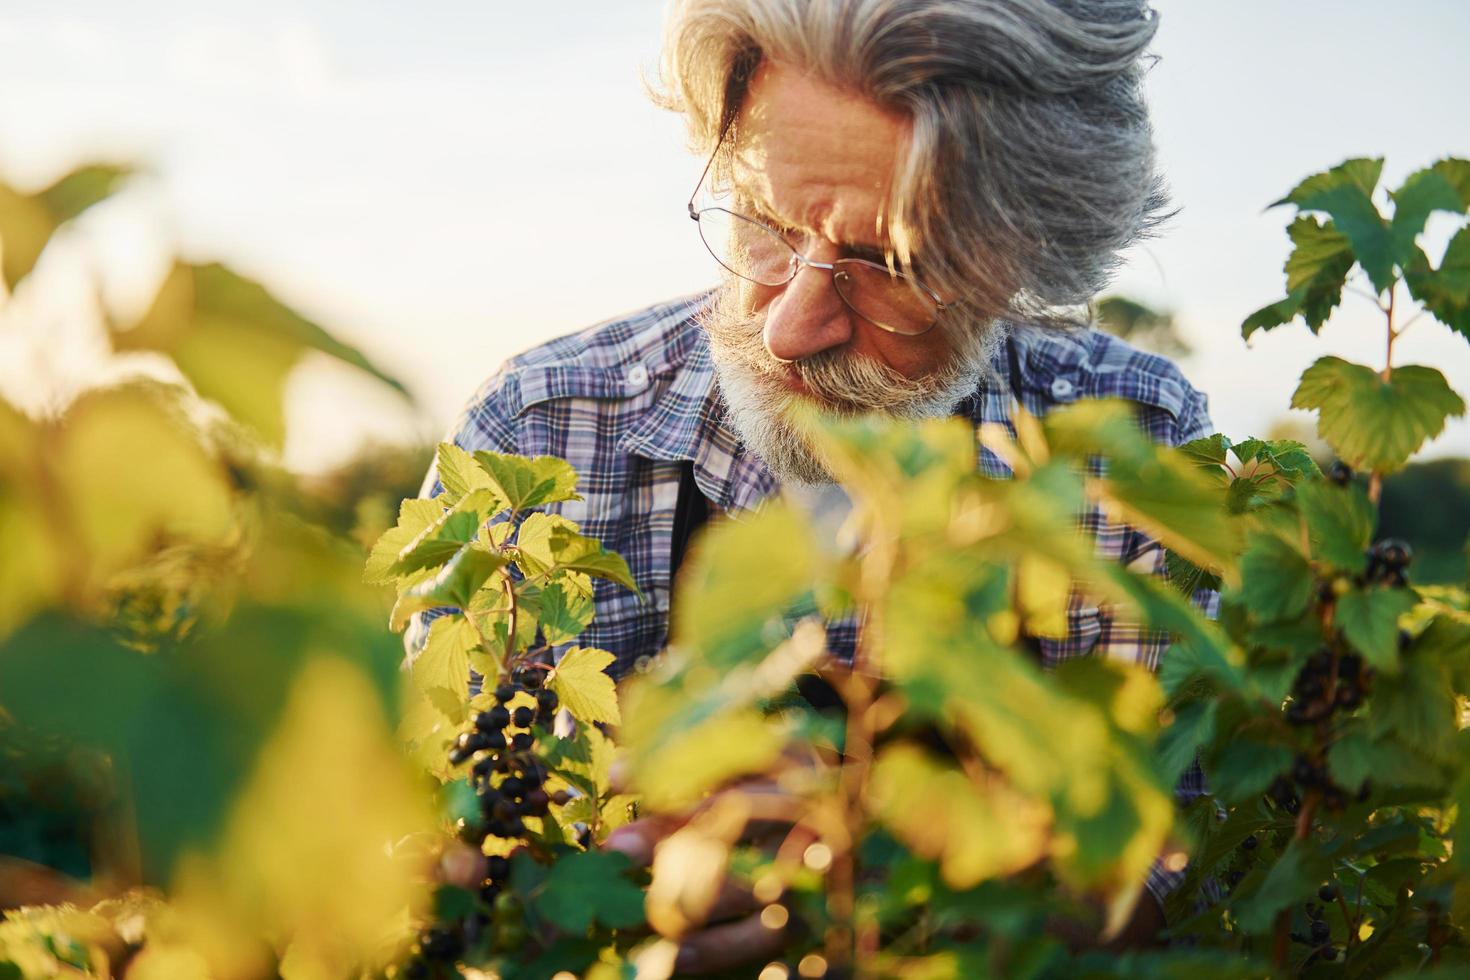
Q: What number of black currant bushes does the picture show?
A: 2